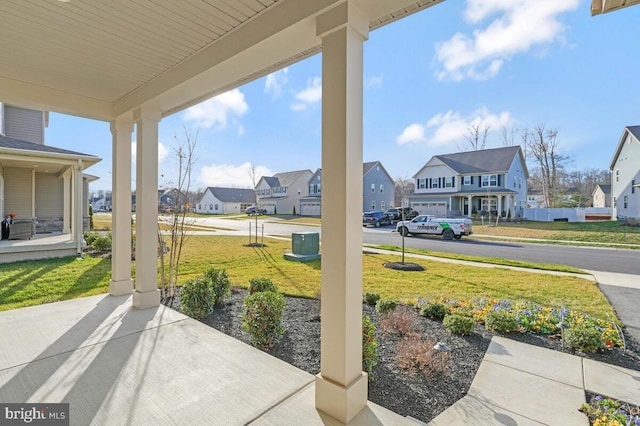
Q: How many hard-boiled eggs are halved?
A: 0